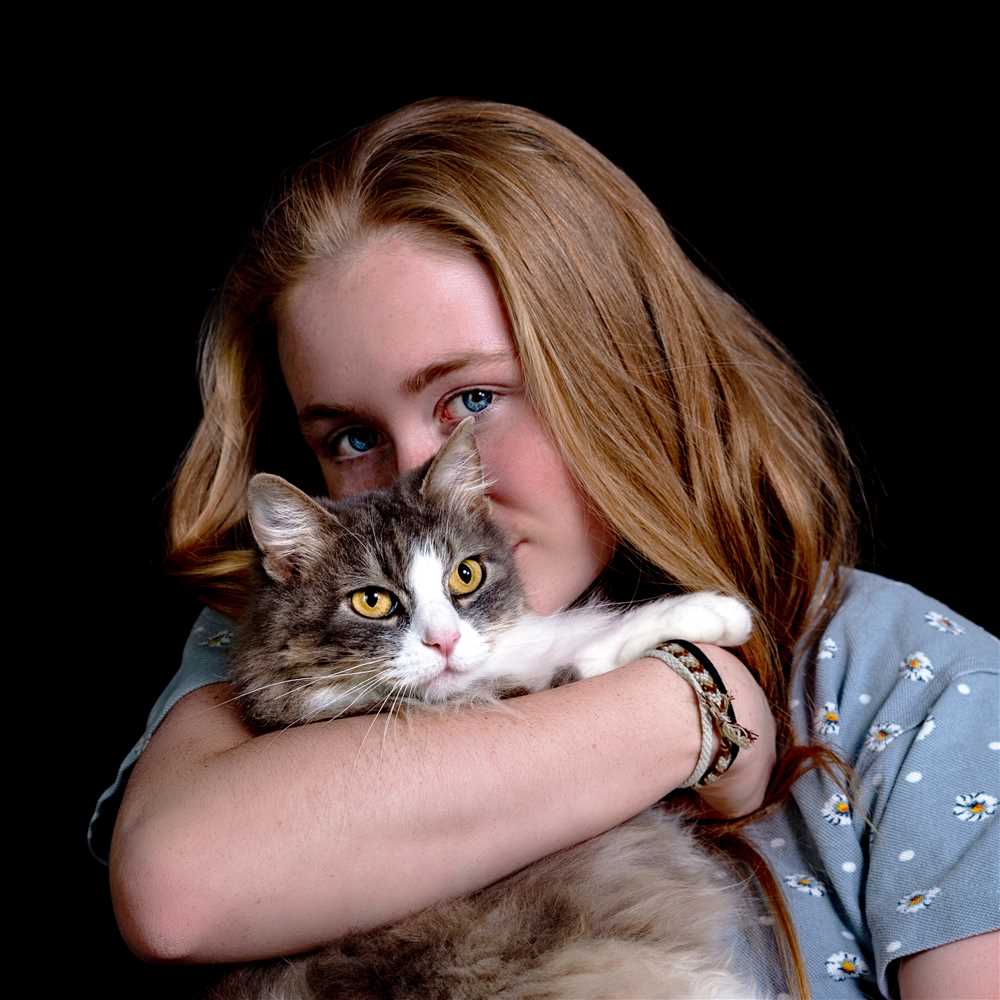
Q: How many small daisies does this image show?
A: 12